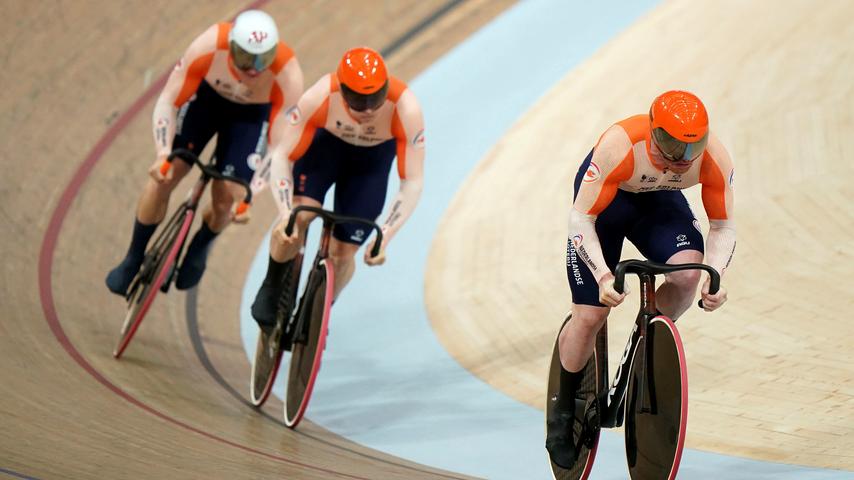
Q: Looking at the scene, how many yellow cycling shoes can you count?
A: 0